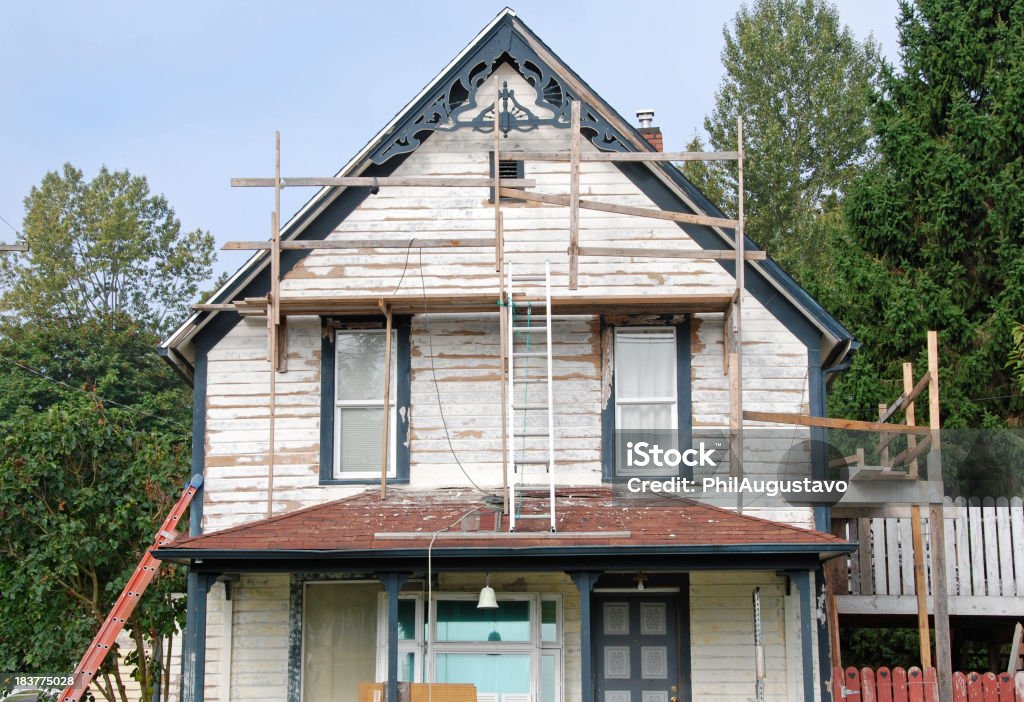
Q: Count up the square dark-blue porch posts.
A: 4